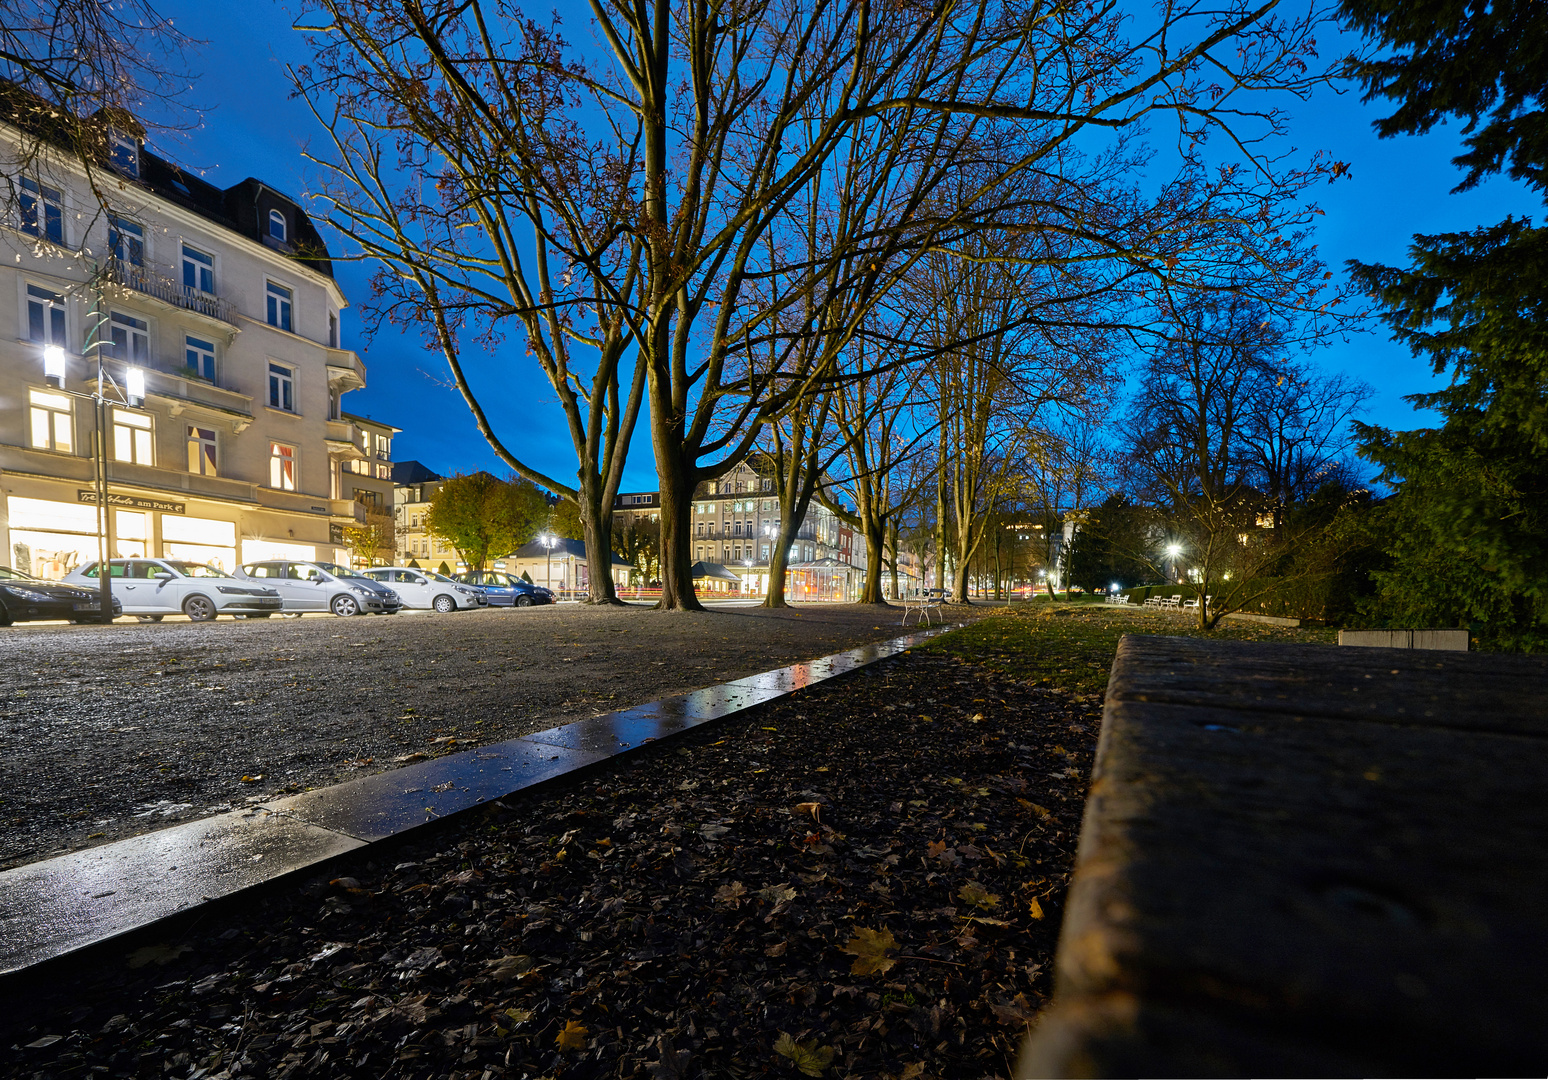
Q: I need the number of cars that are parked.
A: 5